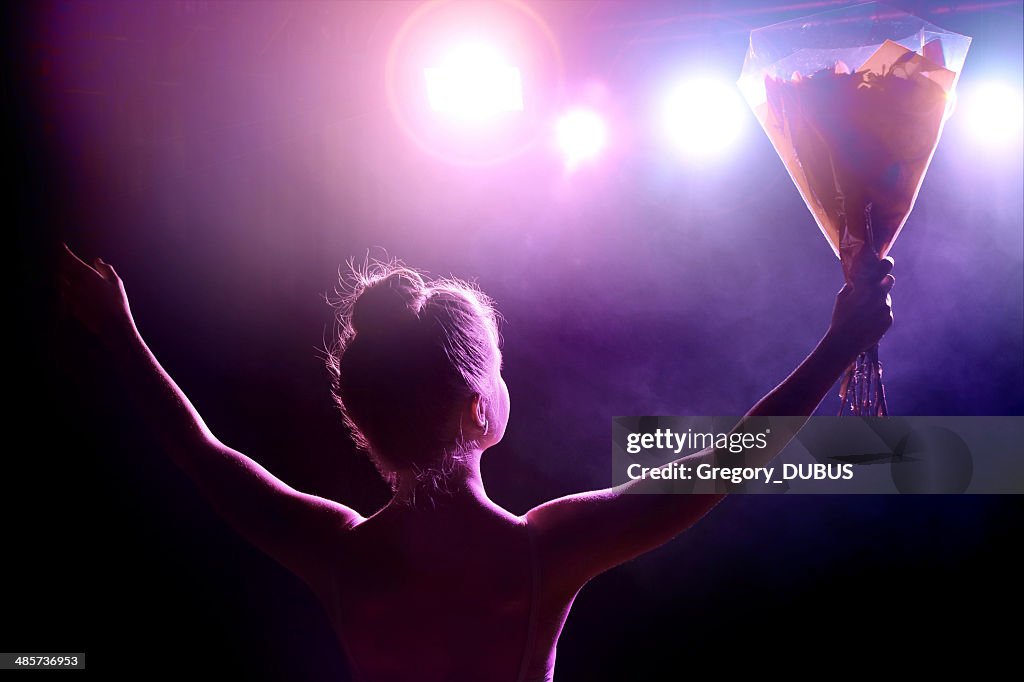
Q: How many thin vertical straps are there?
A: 2